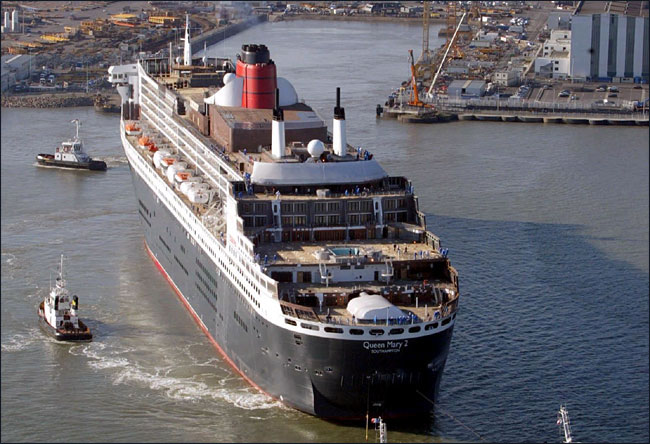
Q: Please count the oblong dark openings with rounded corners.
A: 10